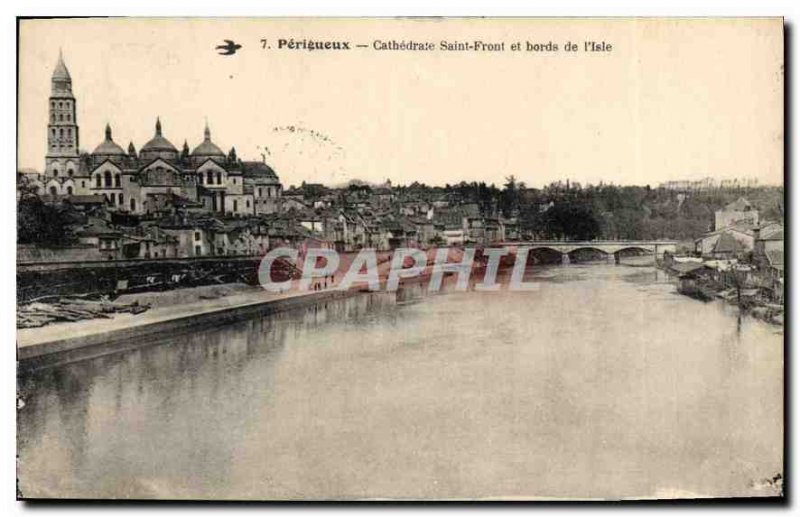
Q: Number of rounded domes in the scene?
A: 3